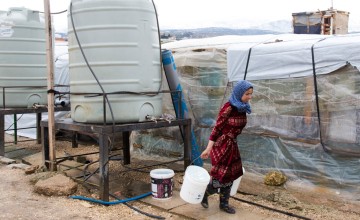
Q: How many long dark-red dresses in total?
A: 1